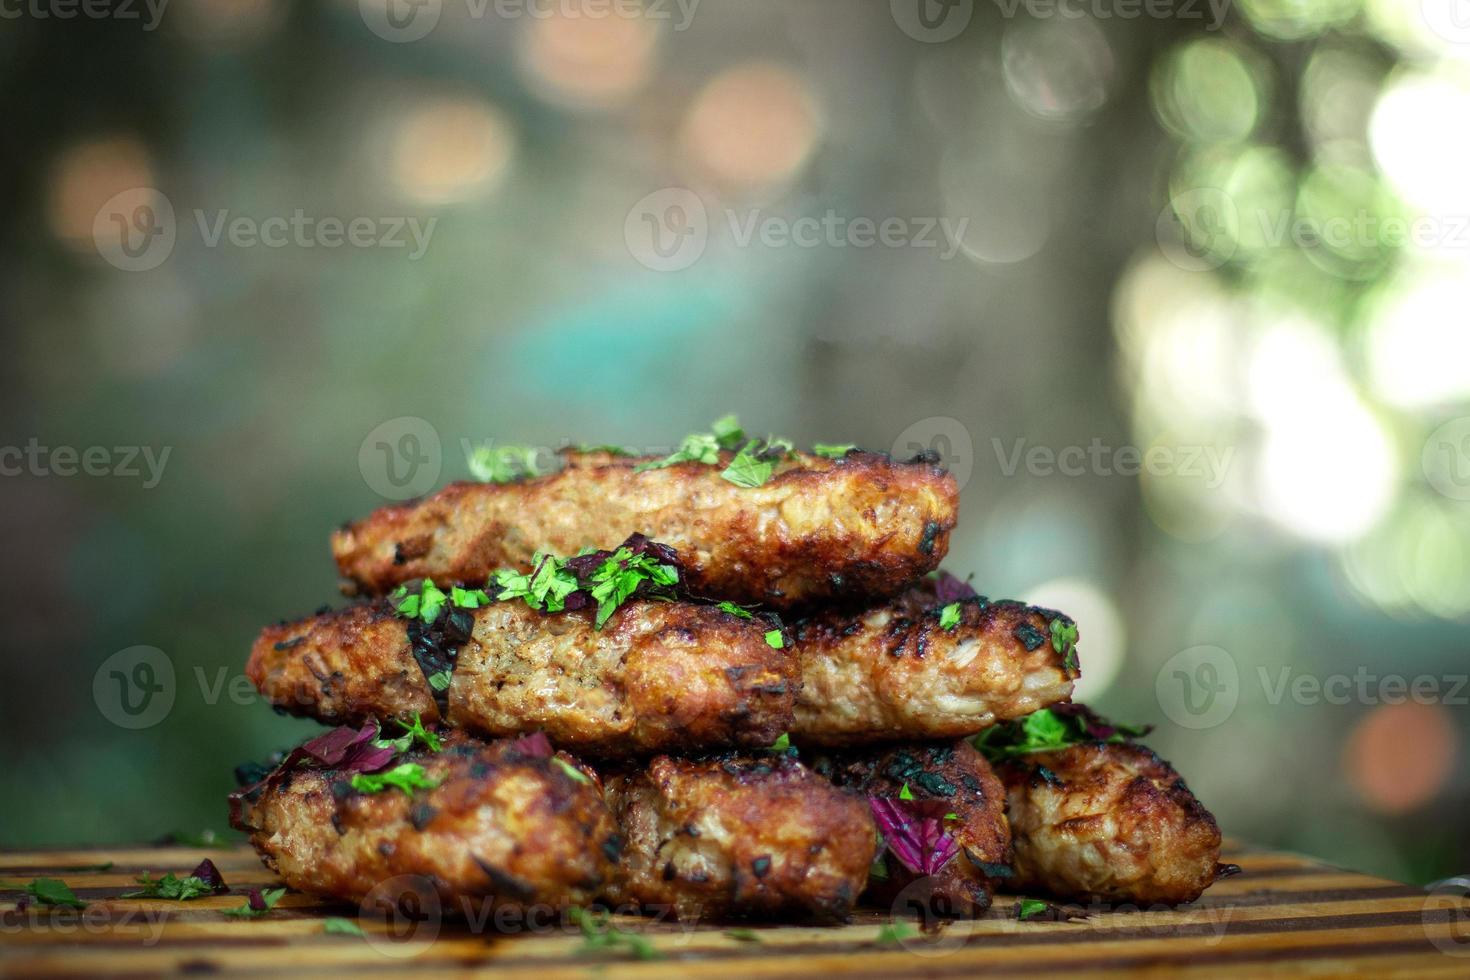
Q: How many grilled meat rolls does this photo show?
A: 7